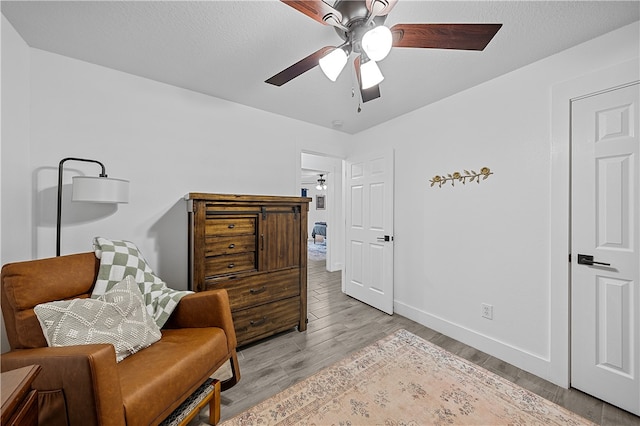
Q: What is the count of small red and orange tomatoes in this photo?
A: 0